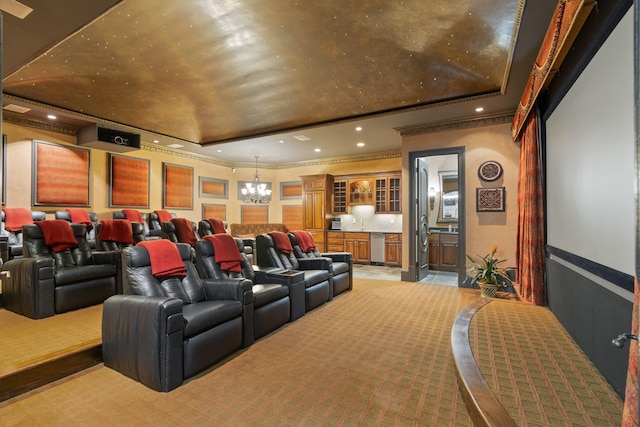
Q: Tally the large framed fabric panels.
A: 3